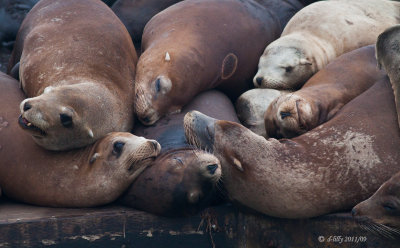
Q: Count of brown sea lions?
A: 7